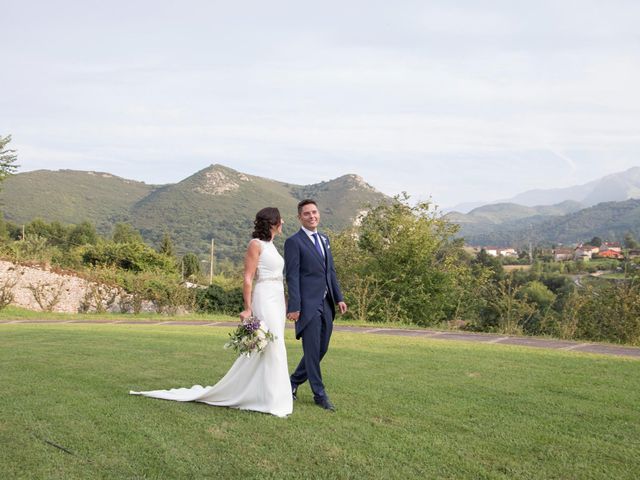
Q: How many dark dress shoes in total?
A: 2